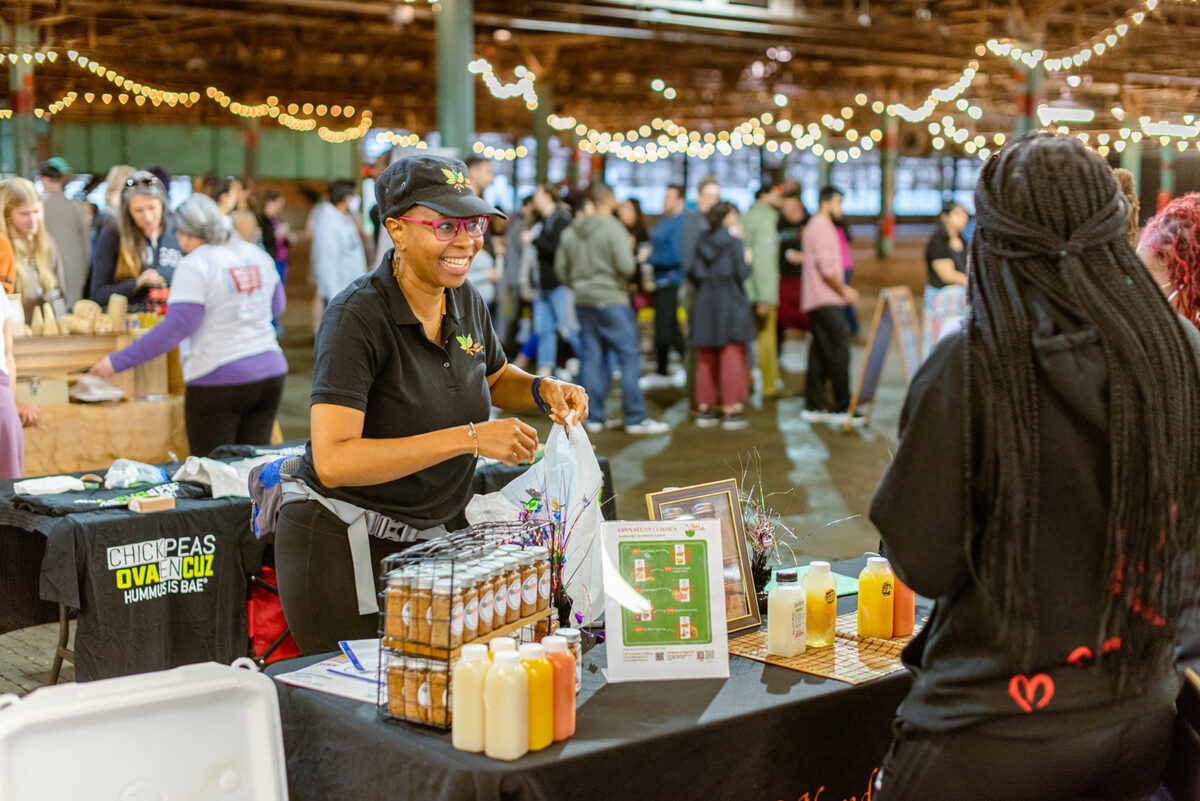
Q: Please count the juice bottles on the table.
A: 9